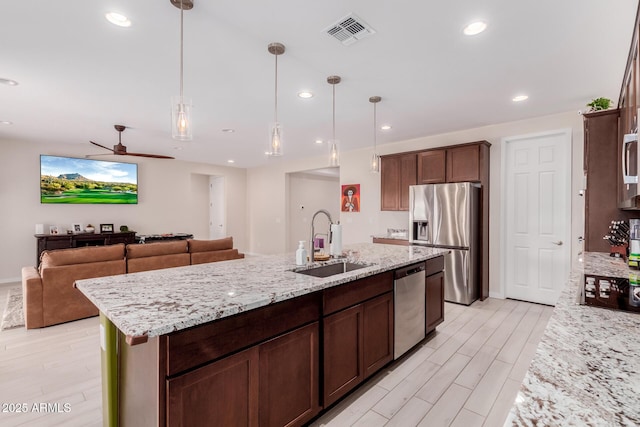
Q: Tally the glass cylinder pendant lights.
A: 4